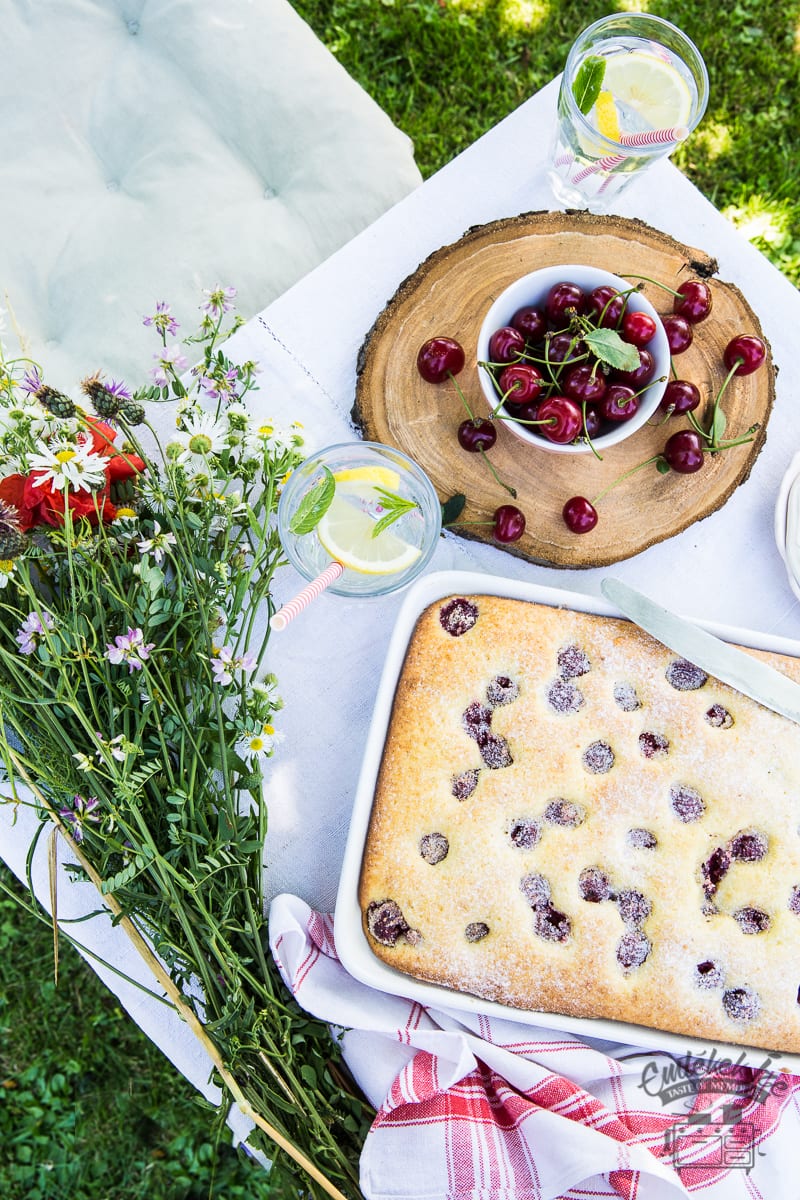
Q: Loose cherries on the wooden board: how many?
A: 9